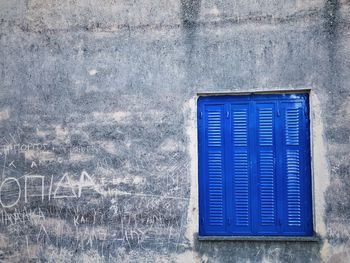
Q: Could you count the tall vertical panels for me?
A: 4